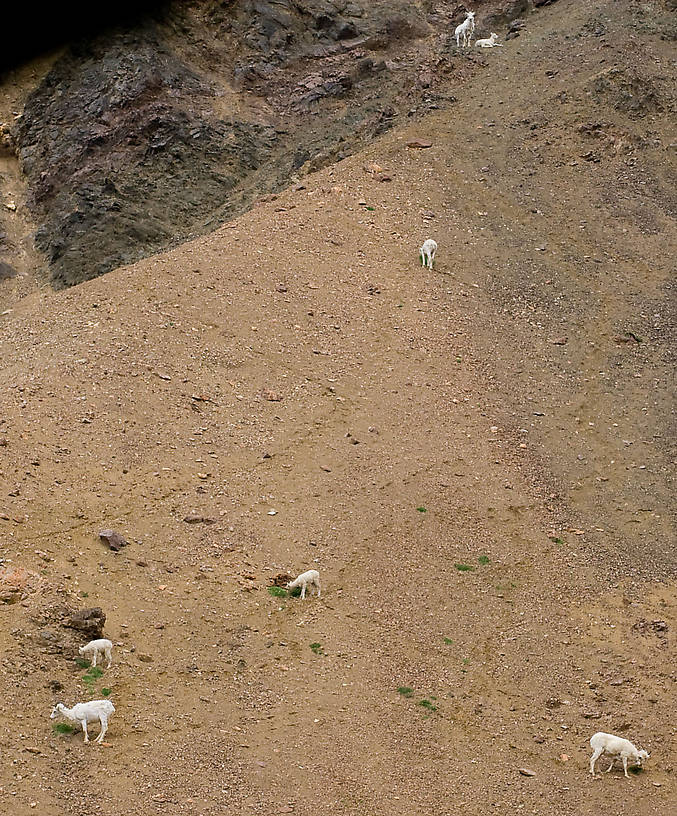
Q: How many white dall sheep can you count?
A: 7